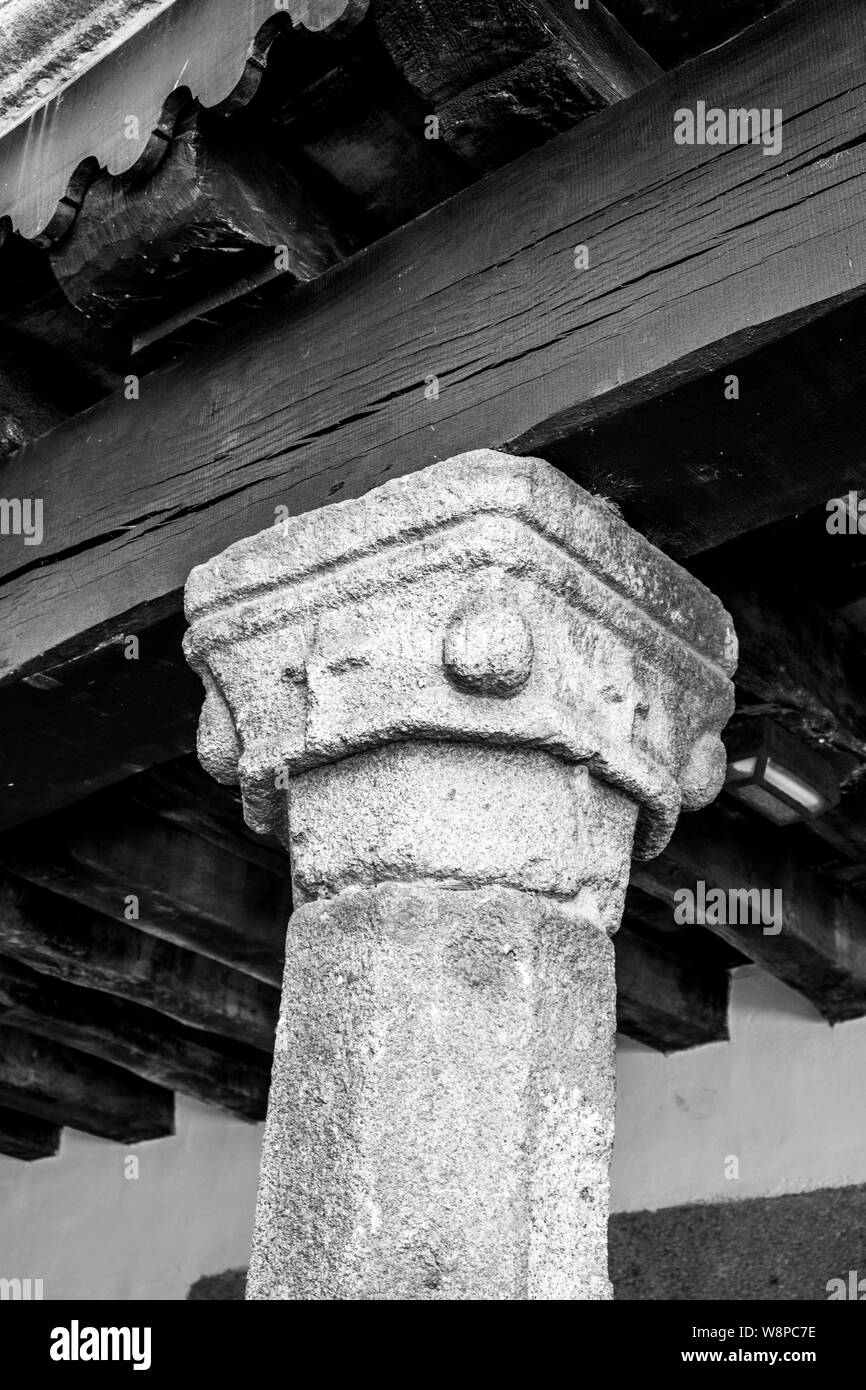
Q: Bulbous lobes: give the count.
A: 3